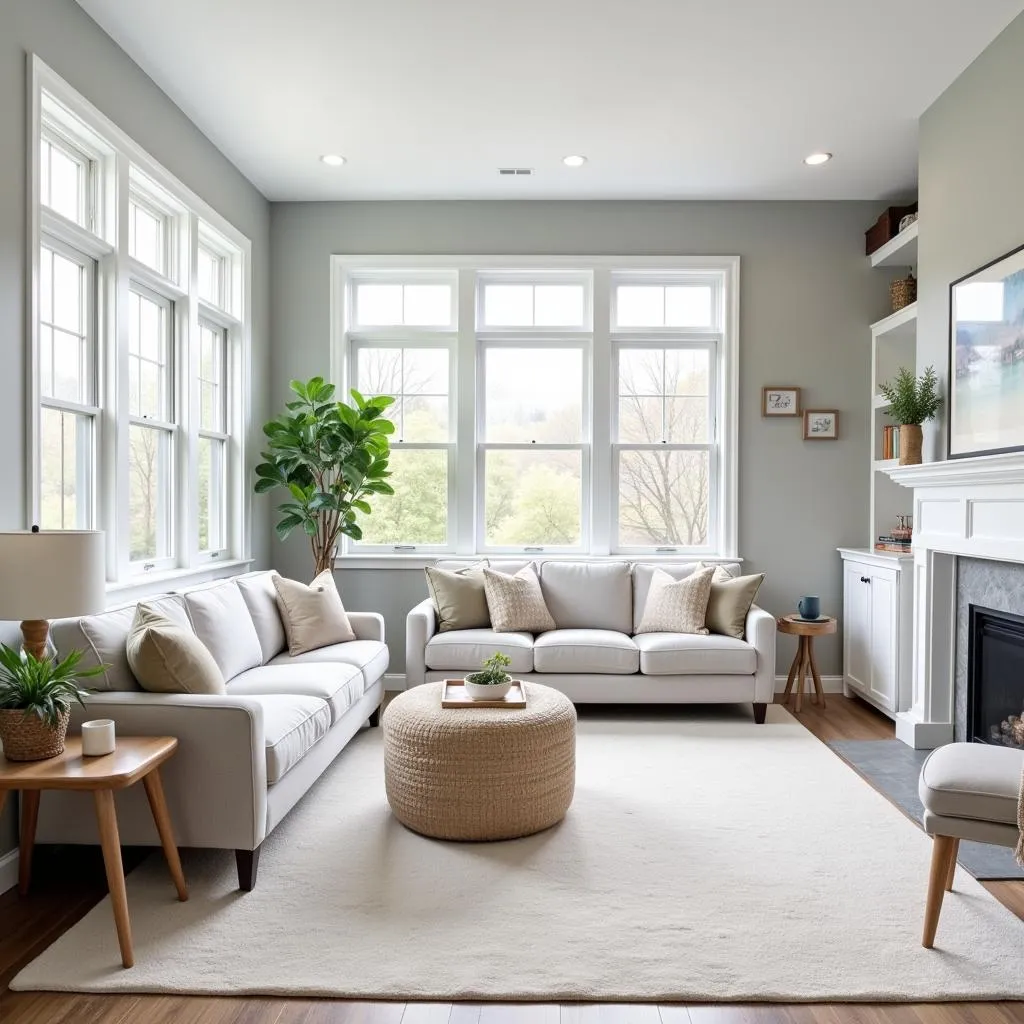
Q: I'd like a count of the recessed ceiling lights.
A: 3